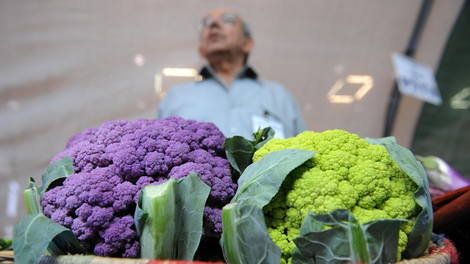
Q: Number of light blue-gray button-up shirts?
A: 1